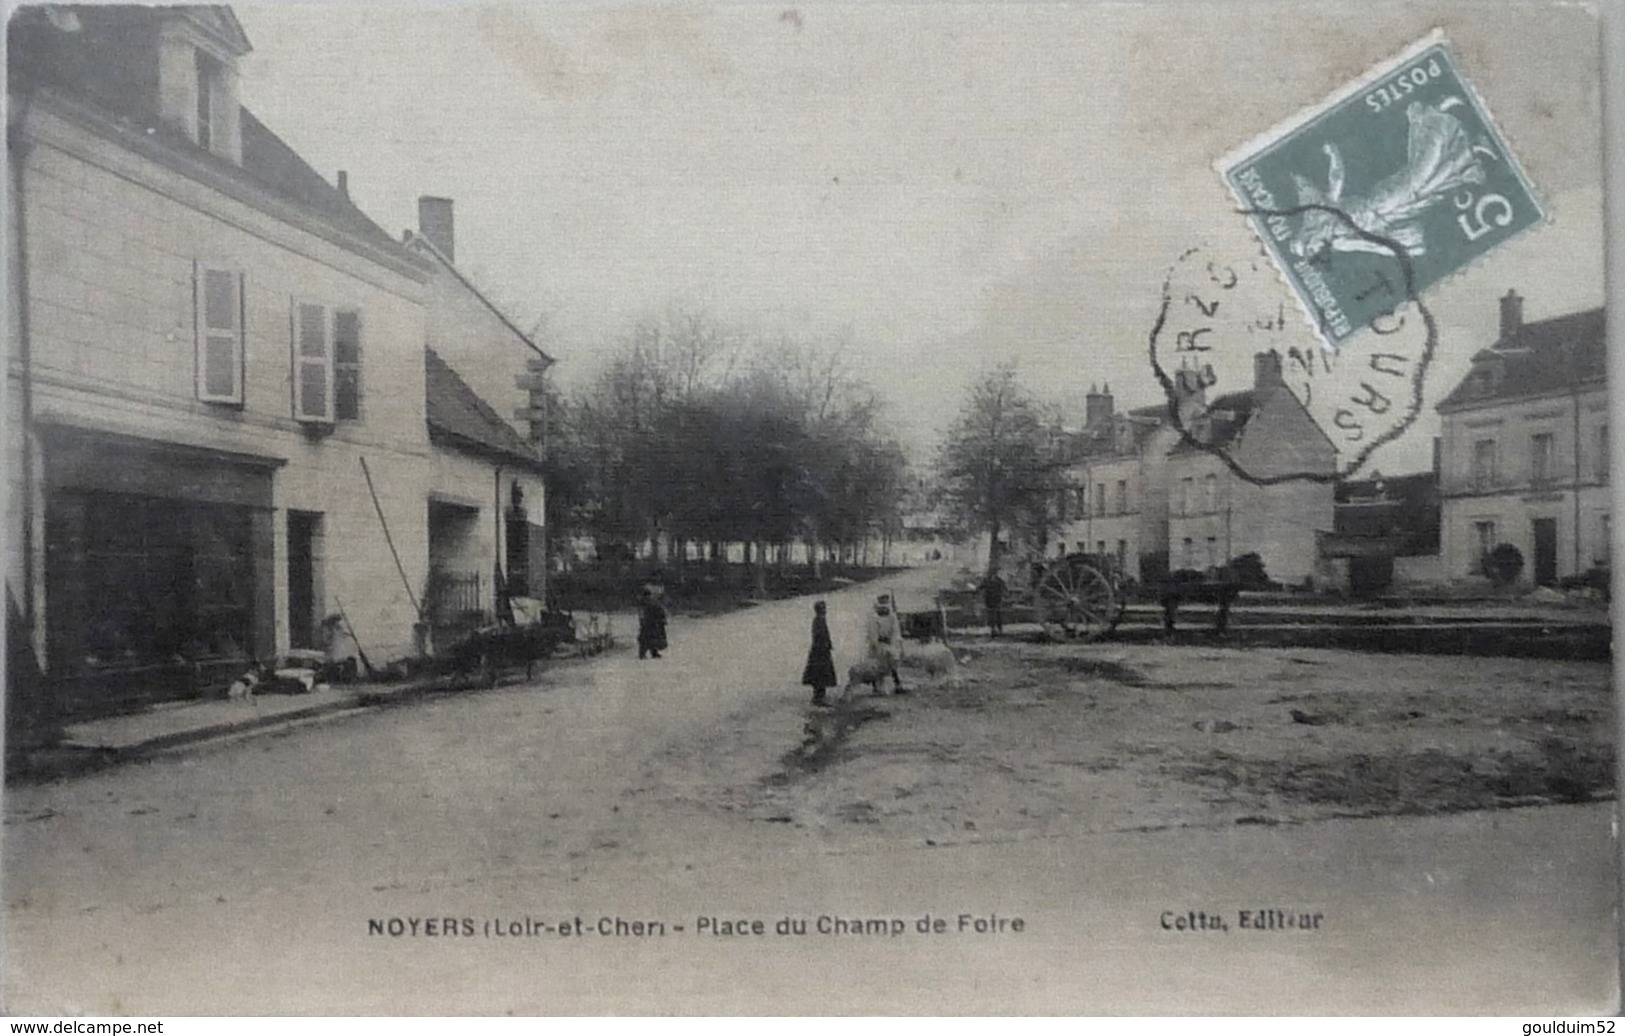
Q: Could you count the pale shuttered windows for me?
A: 2